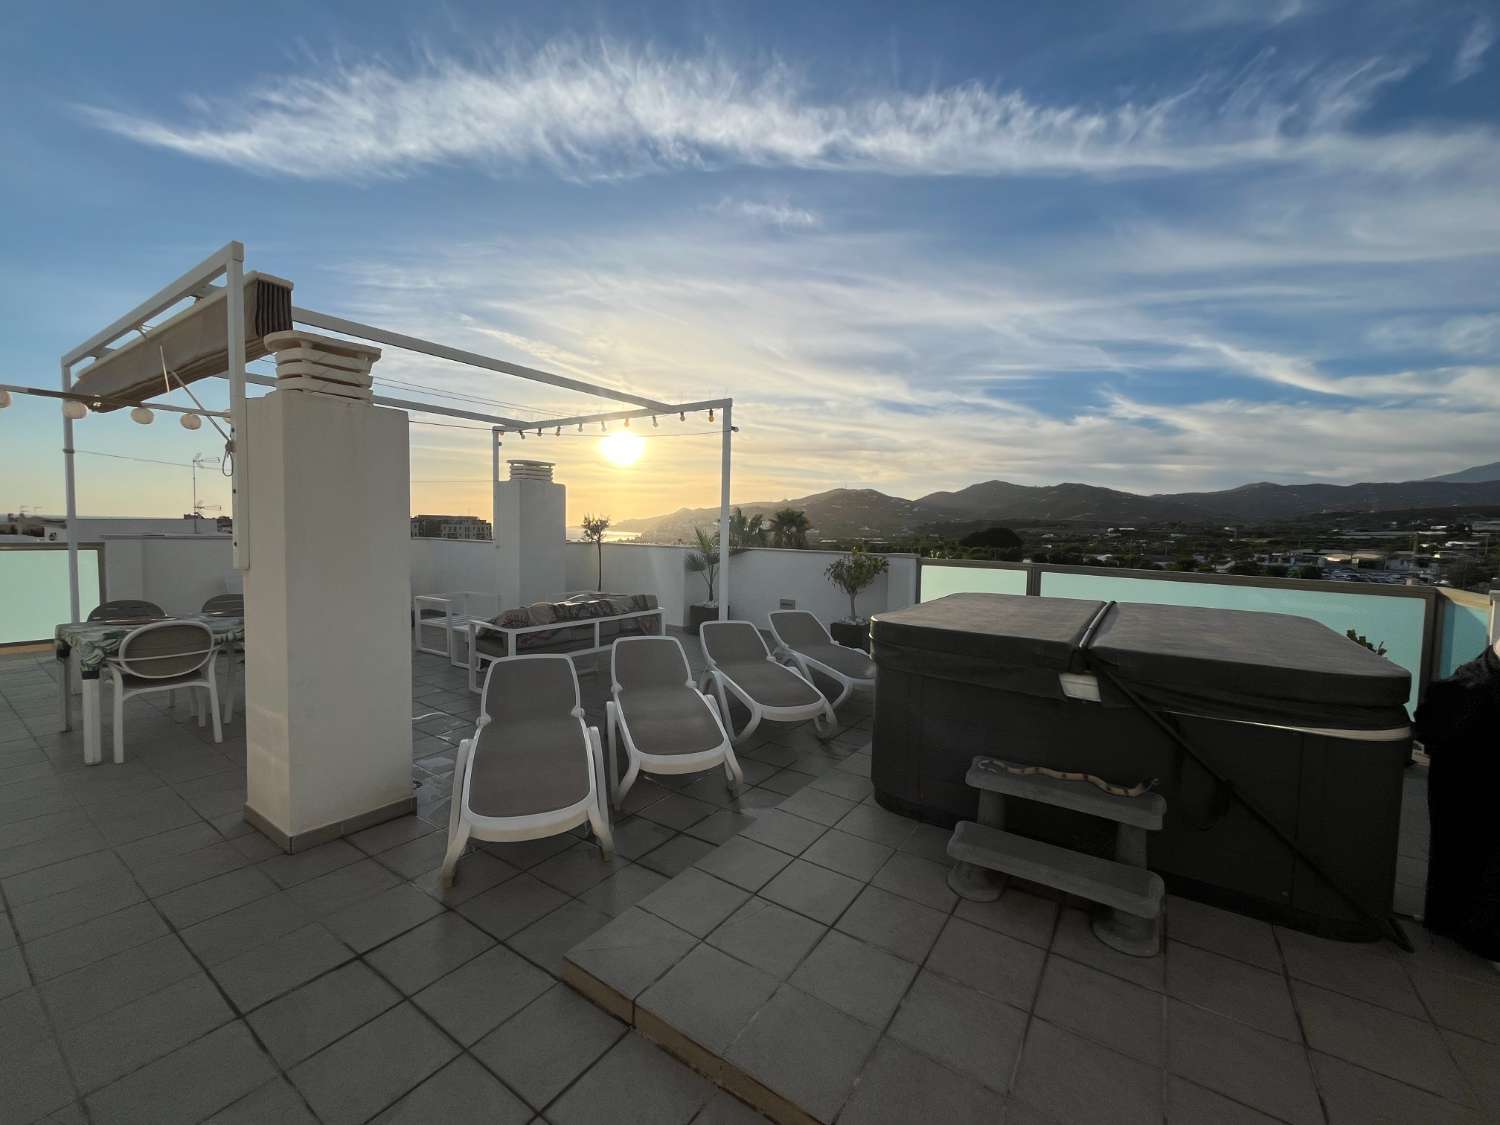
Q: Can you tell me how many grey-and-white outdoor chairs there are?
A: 7